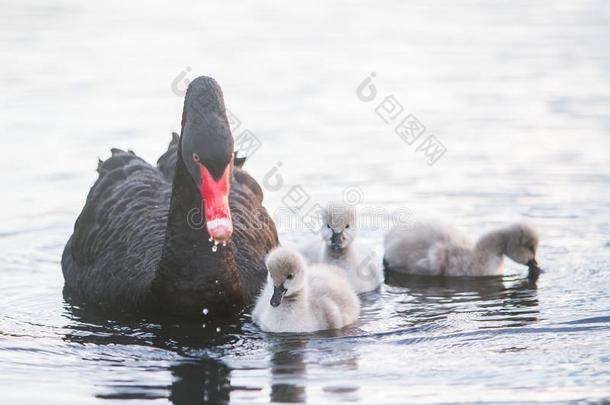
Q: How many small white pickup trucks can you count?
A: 0